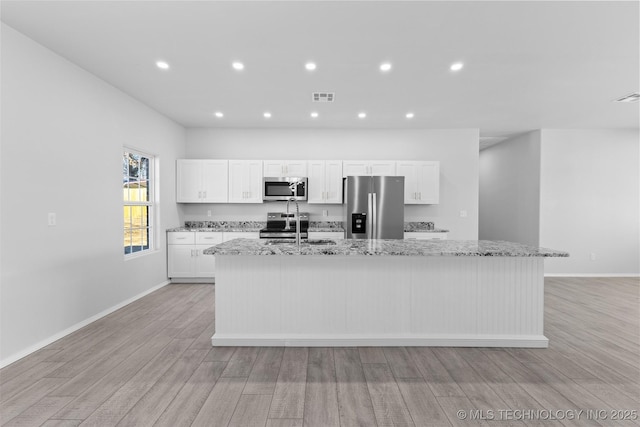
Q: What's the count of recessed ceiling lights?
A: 10